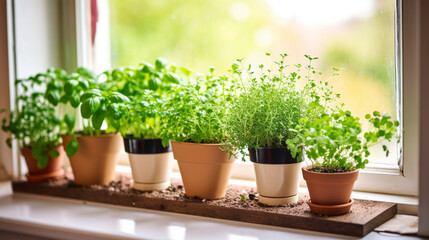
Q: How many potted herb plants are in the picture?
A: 6